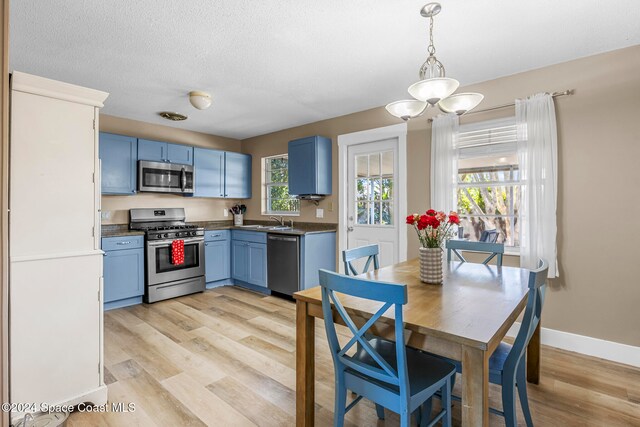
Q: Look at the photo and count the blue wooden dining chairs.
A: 4